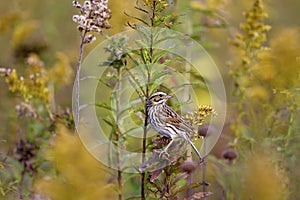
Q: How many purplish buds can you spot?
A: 3